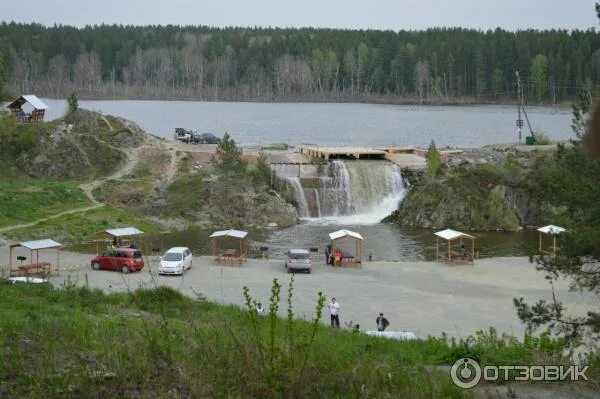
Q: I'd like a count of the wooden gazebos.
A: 7